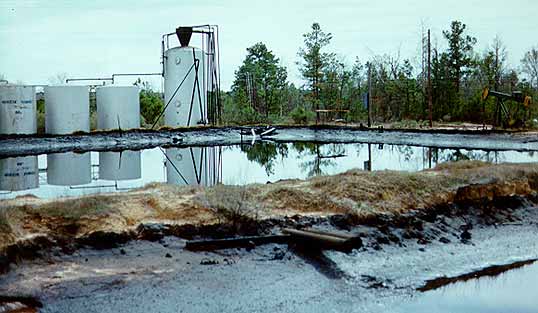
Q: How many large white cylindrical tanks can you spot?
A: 4